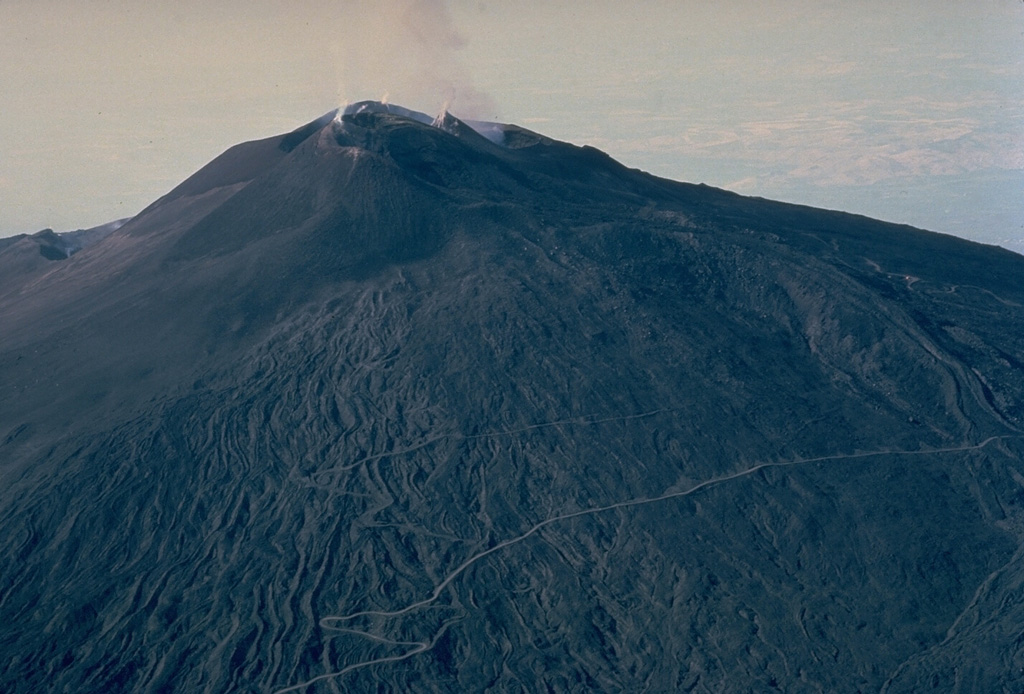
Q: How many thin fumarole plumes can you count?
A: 3